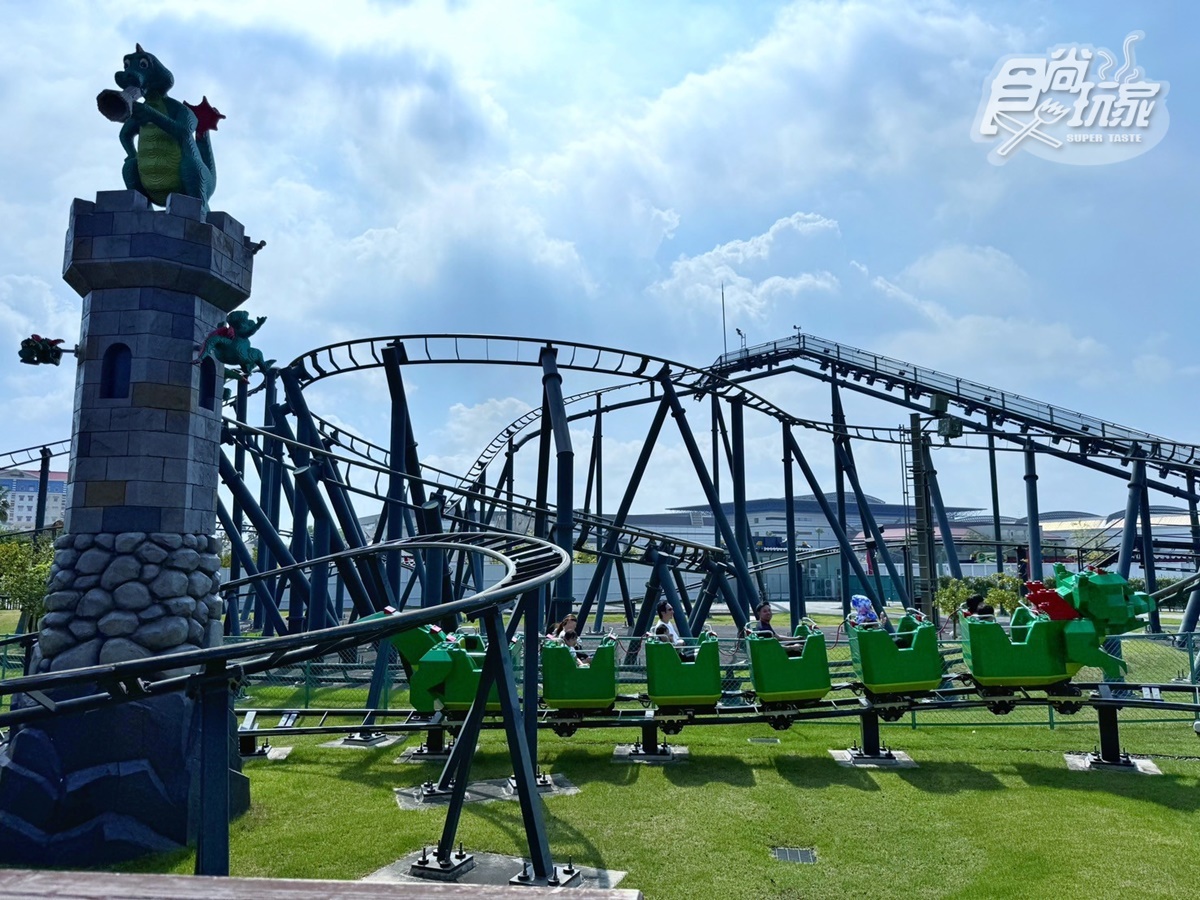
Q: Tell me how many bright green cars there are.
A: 6